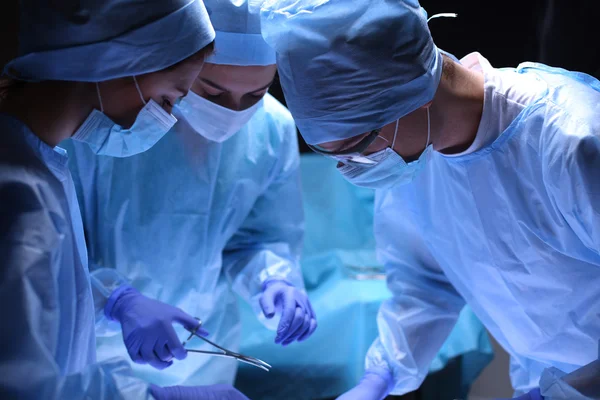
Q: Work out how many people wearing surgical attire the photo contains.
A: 3